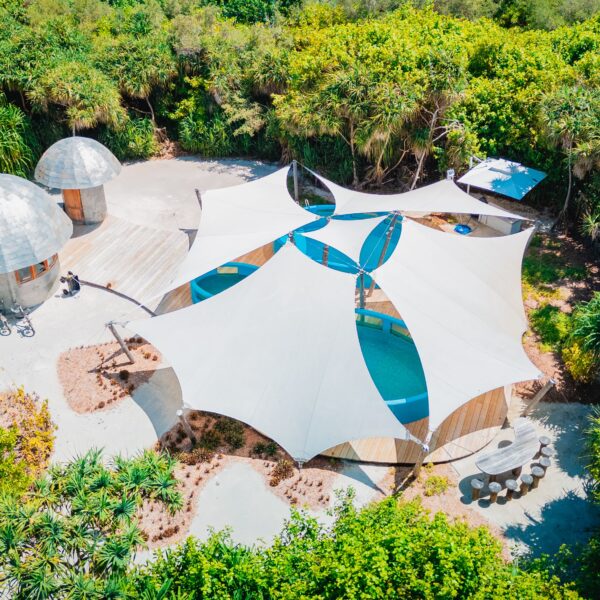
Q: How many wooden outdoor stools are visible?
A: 8